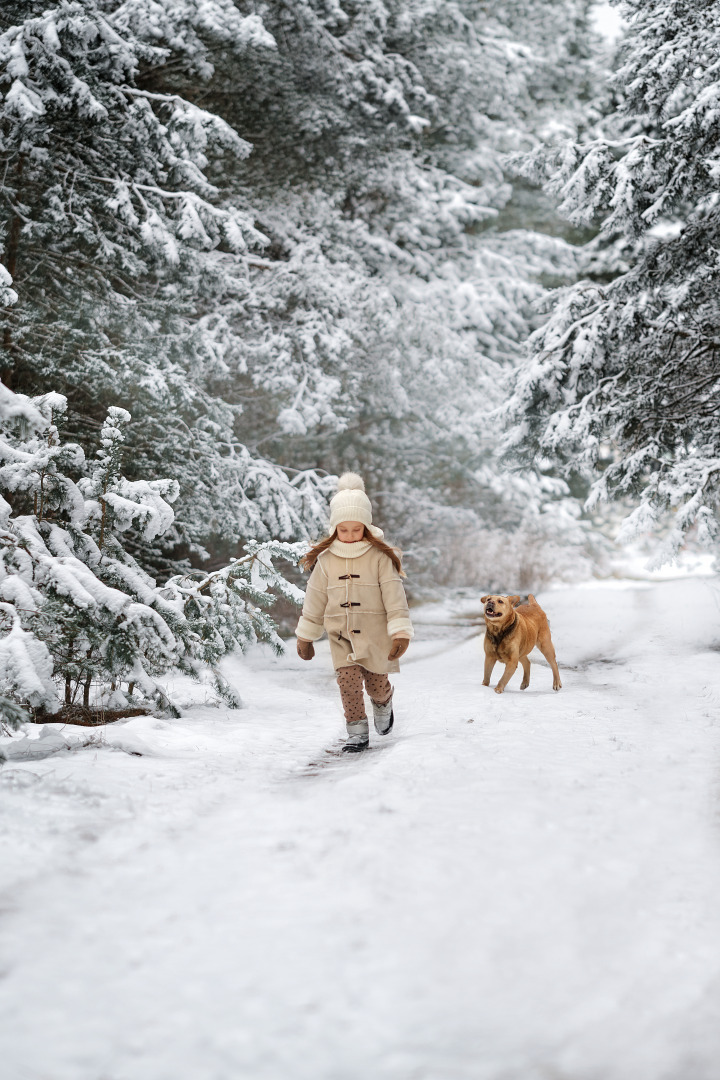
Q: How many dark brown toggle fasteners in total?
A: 3